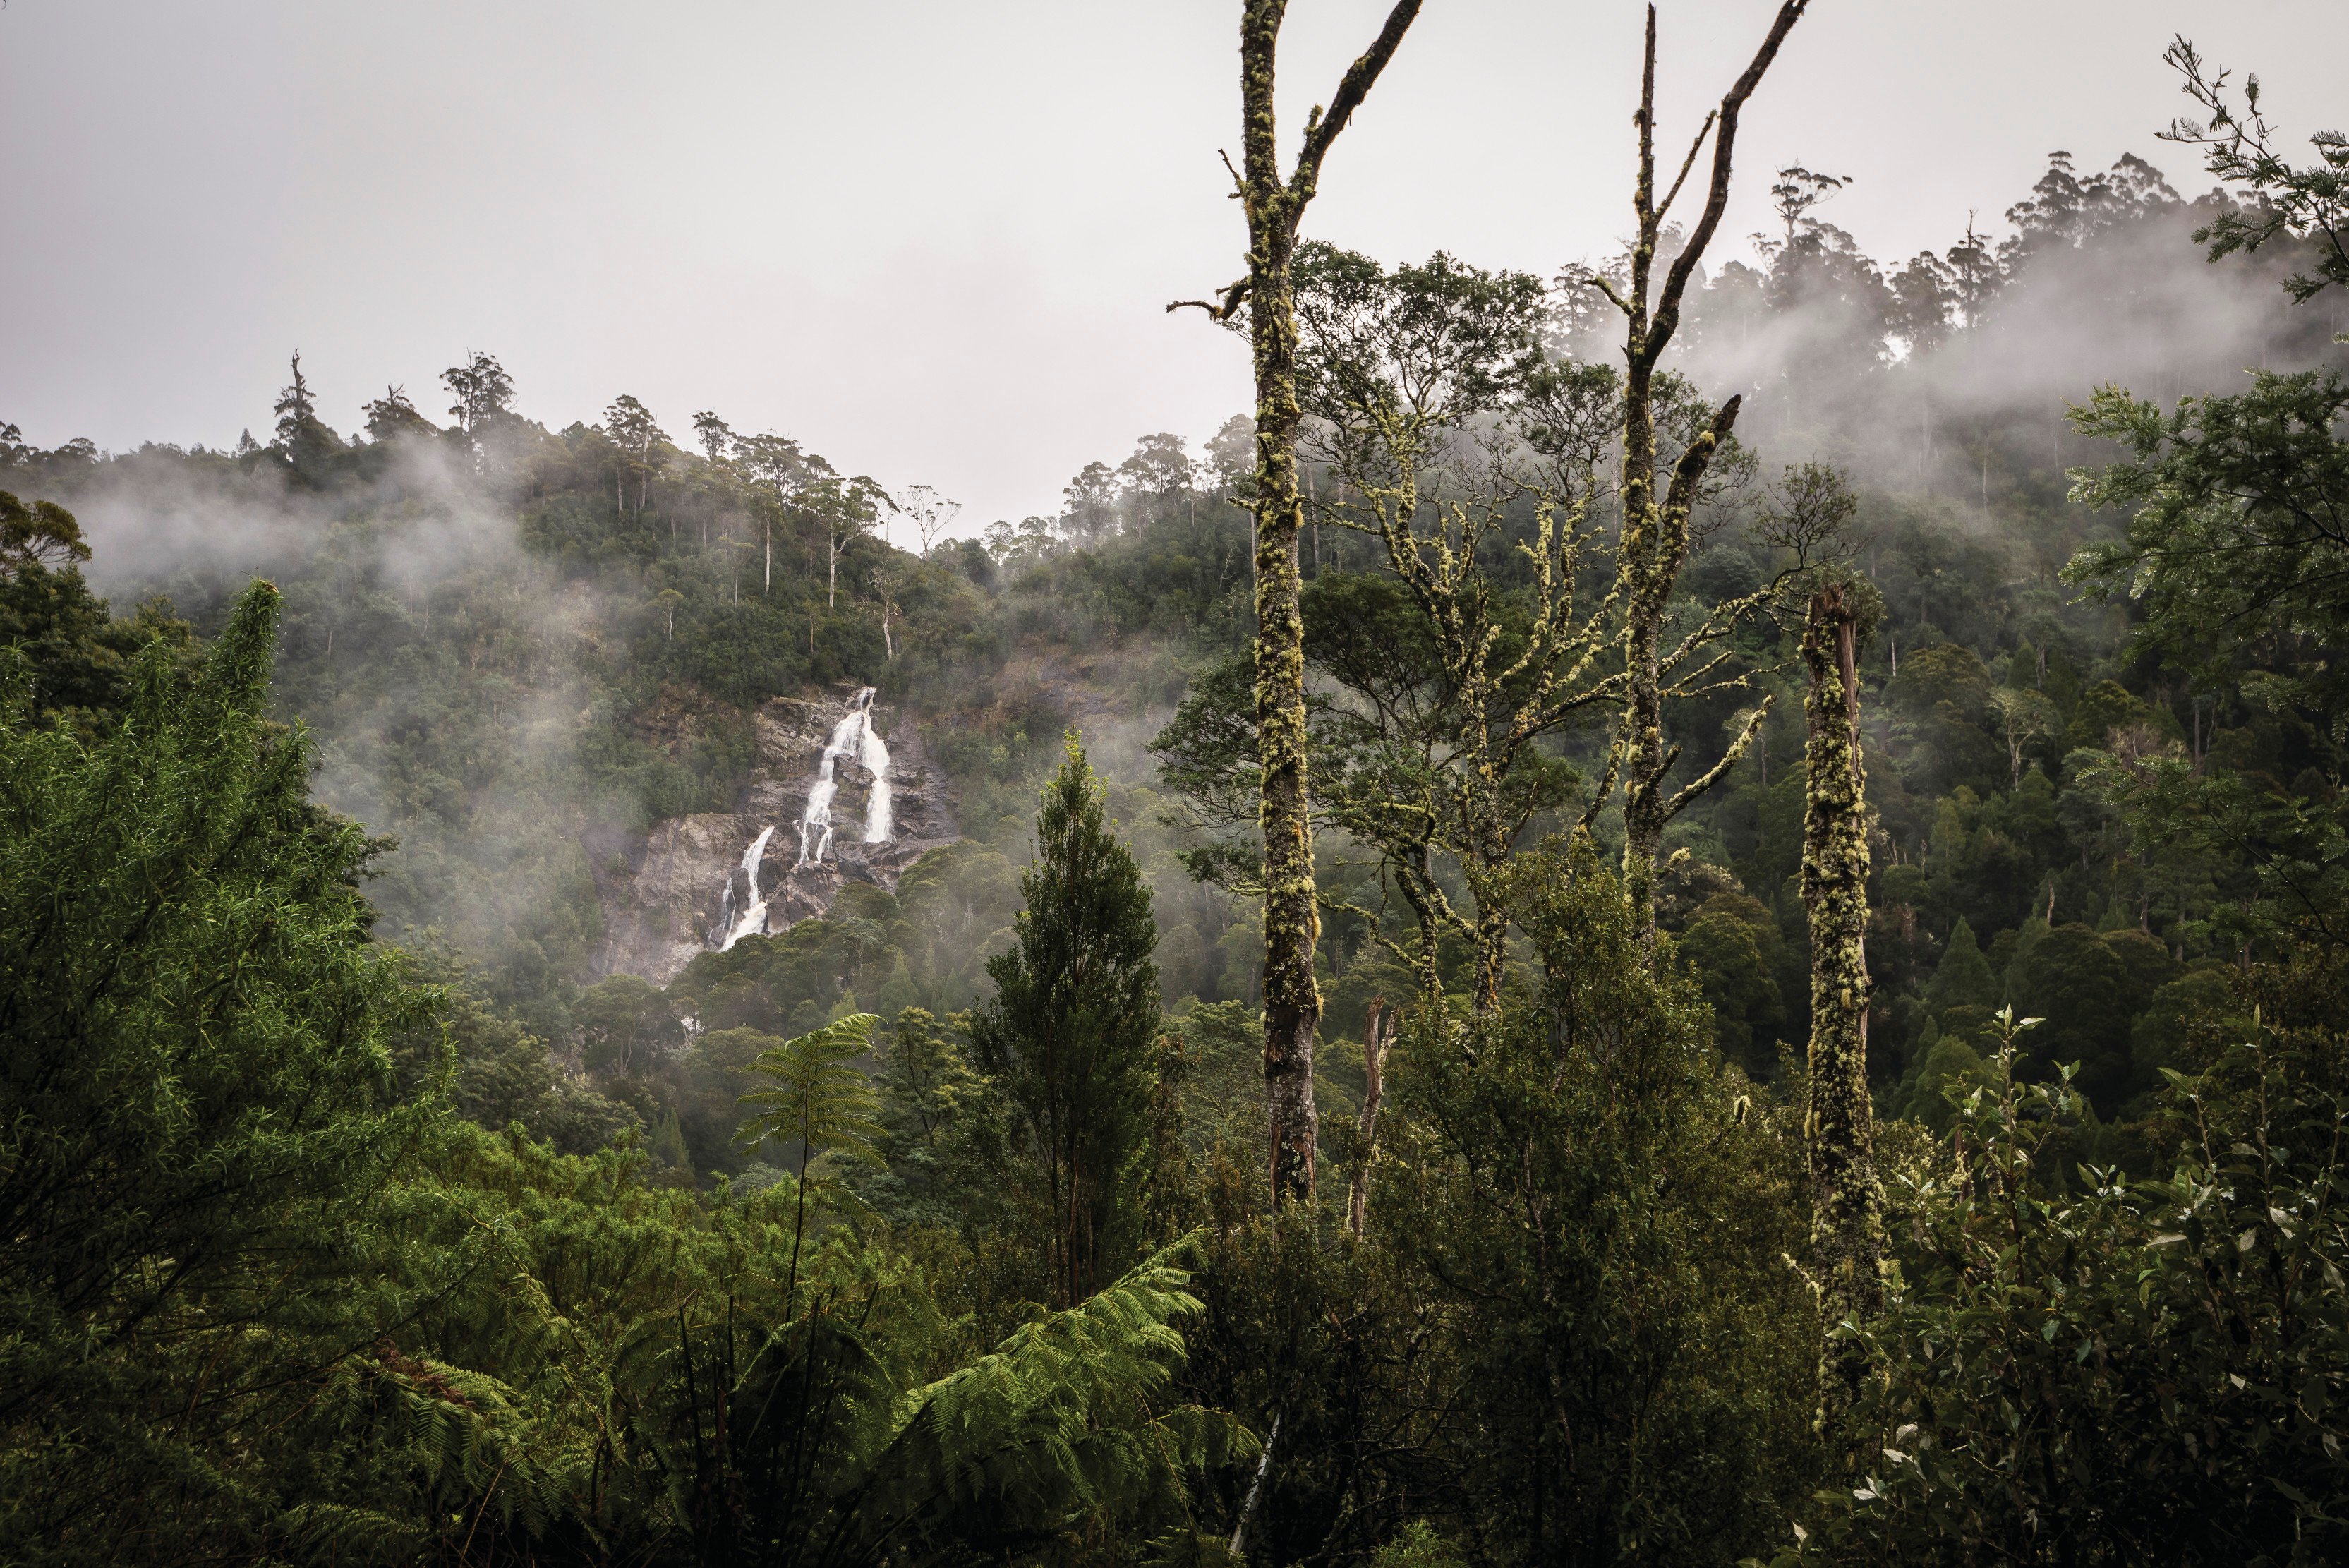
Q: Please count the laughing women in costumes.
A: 0